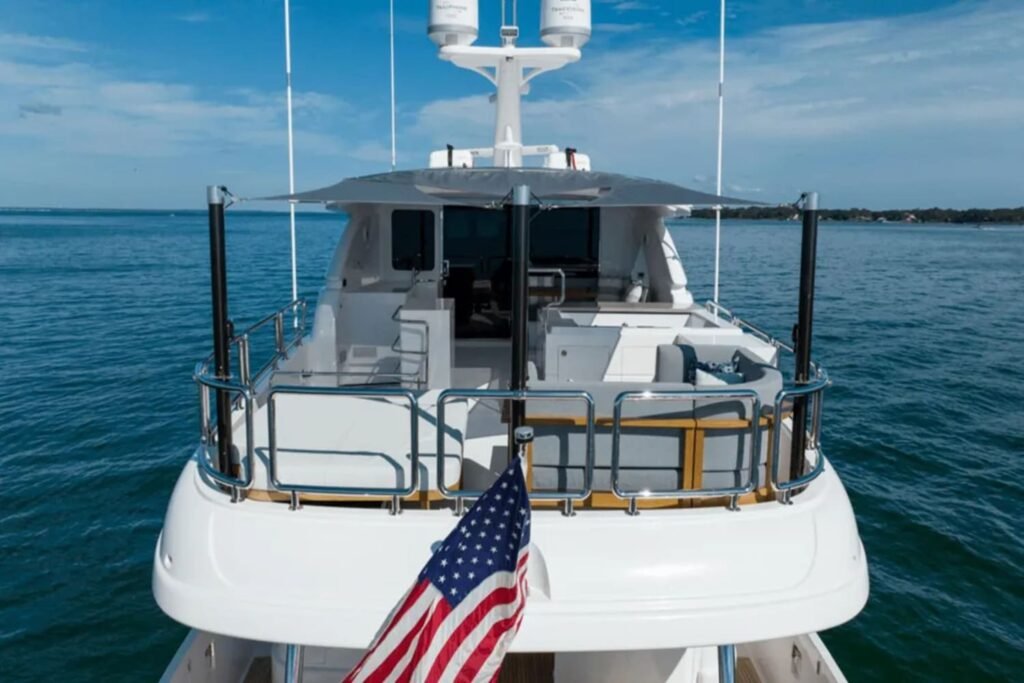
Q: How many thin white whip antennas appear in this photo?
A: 3